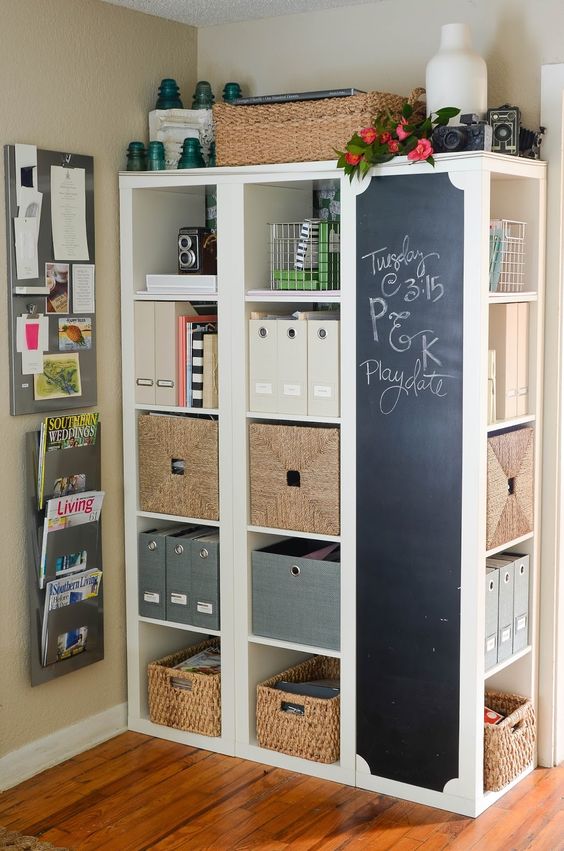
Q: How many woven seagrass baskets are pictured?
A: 7